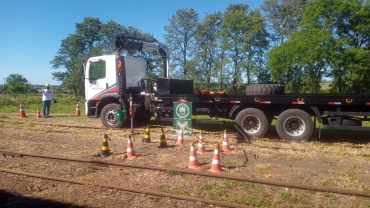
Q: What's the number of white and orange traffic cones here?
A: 9